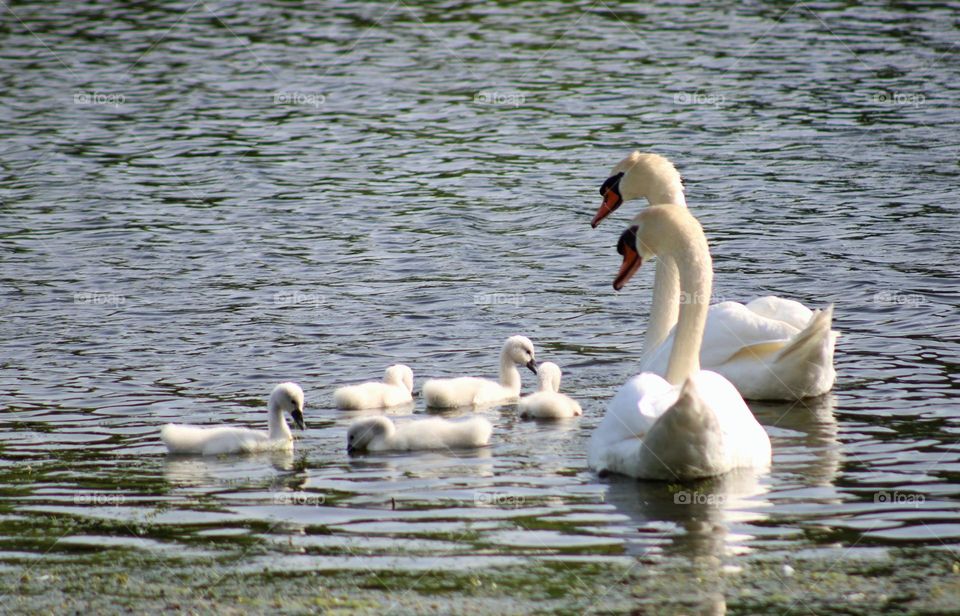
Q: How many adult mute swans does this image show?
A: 2